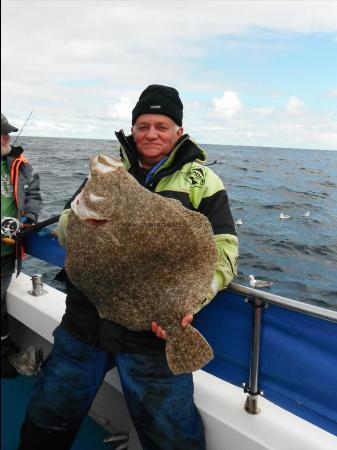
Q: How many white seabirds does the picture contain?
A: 4